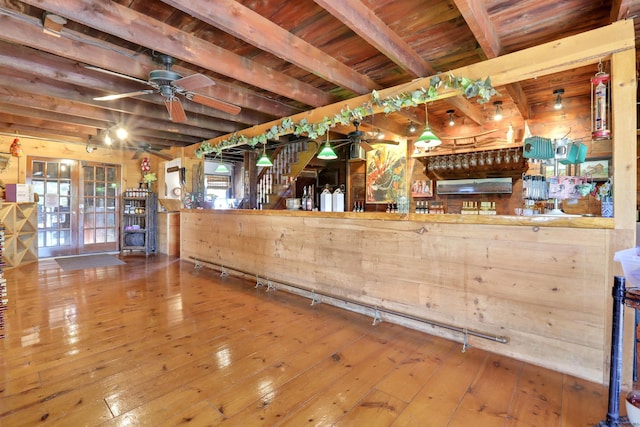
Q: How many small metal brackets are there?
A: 7